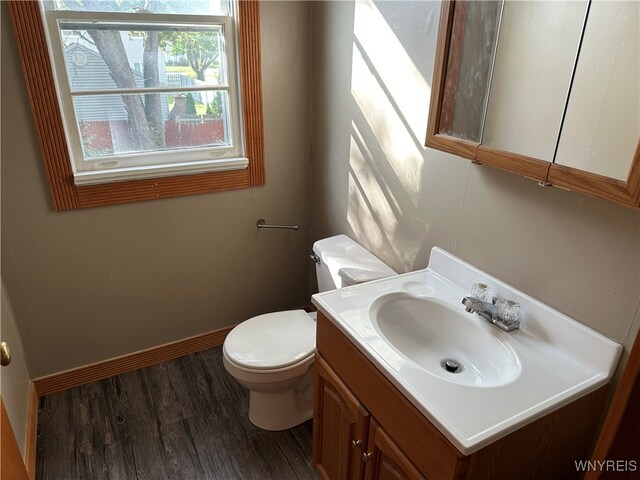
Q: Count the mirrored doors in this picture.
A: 3